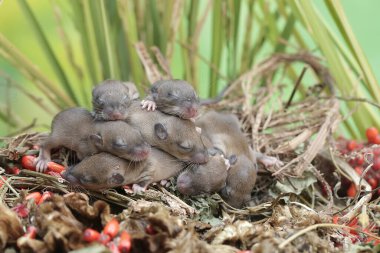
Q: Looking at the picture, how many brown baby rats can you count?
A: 7